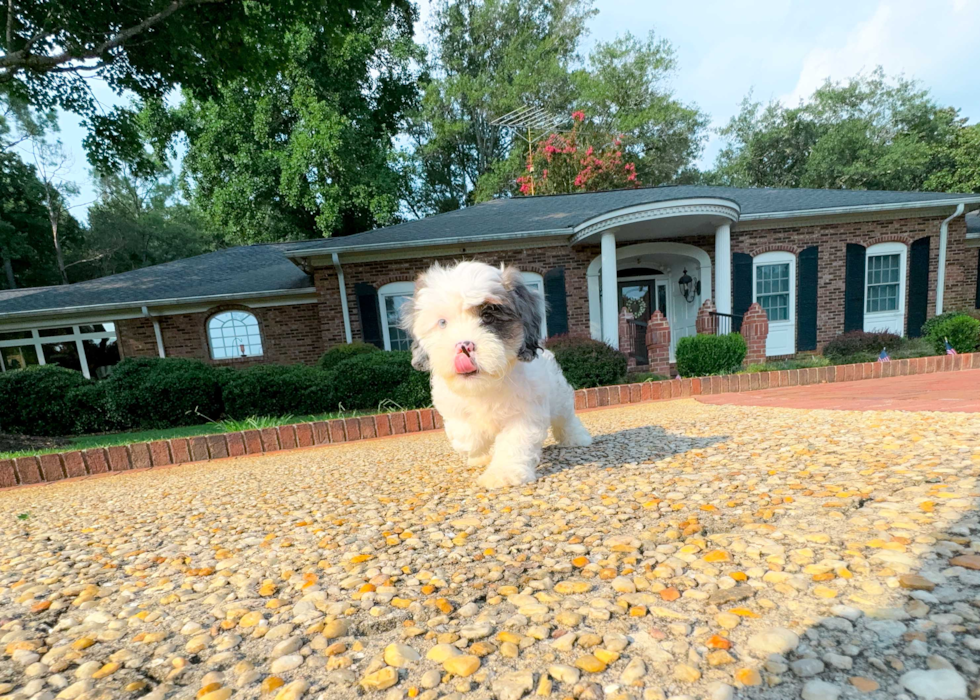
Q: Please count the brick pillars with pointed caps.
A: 4